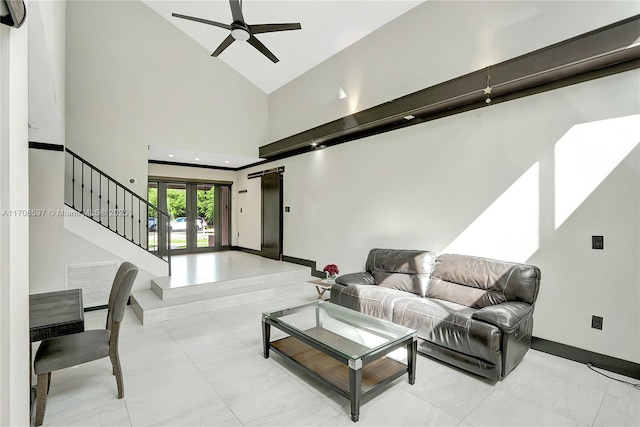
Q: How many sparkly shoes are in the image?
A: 0